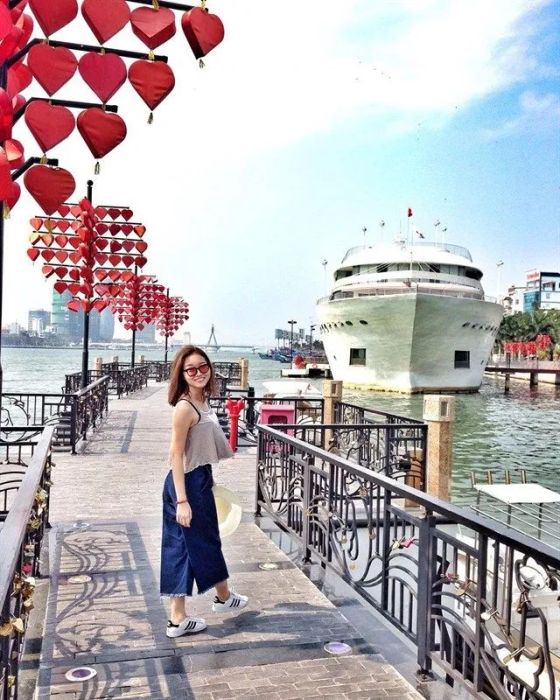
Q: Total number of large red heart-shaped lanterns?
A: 10